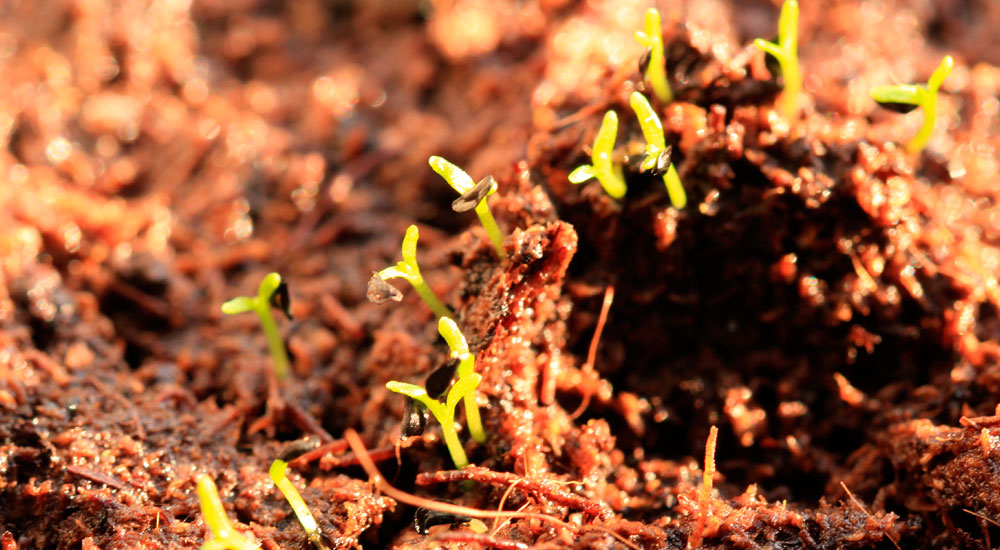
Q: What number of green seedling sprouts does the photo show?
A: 12